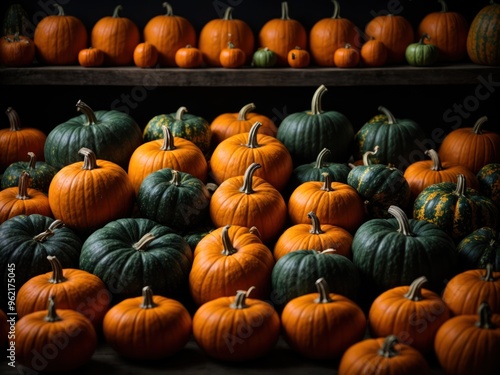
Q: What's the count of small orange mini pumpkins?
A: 7